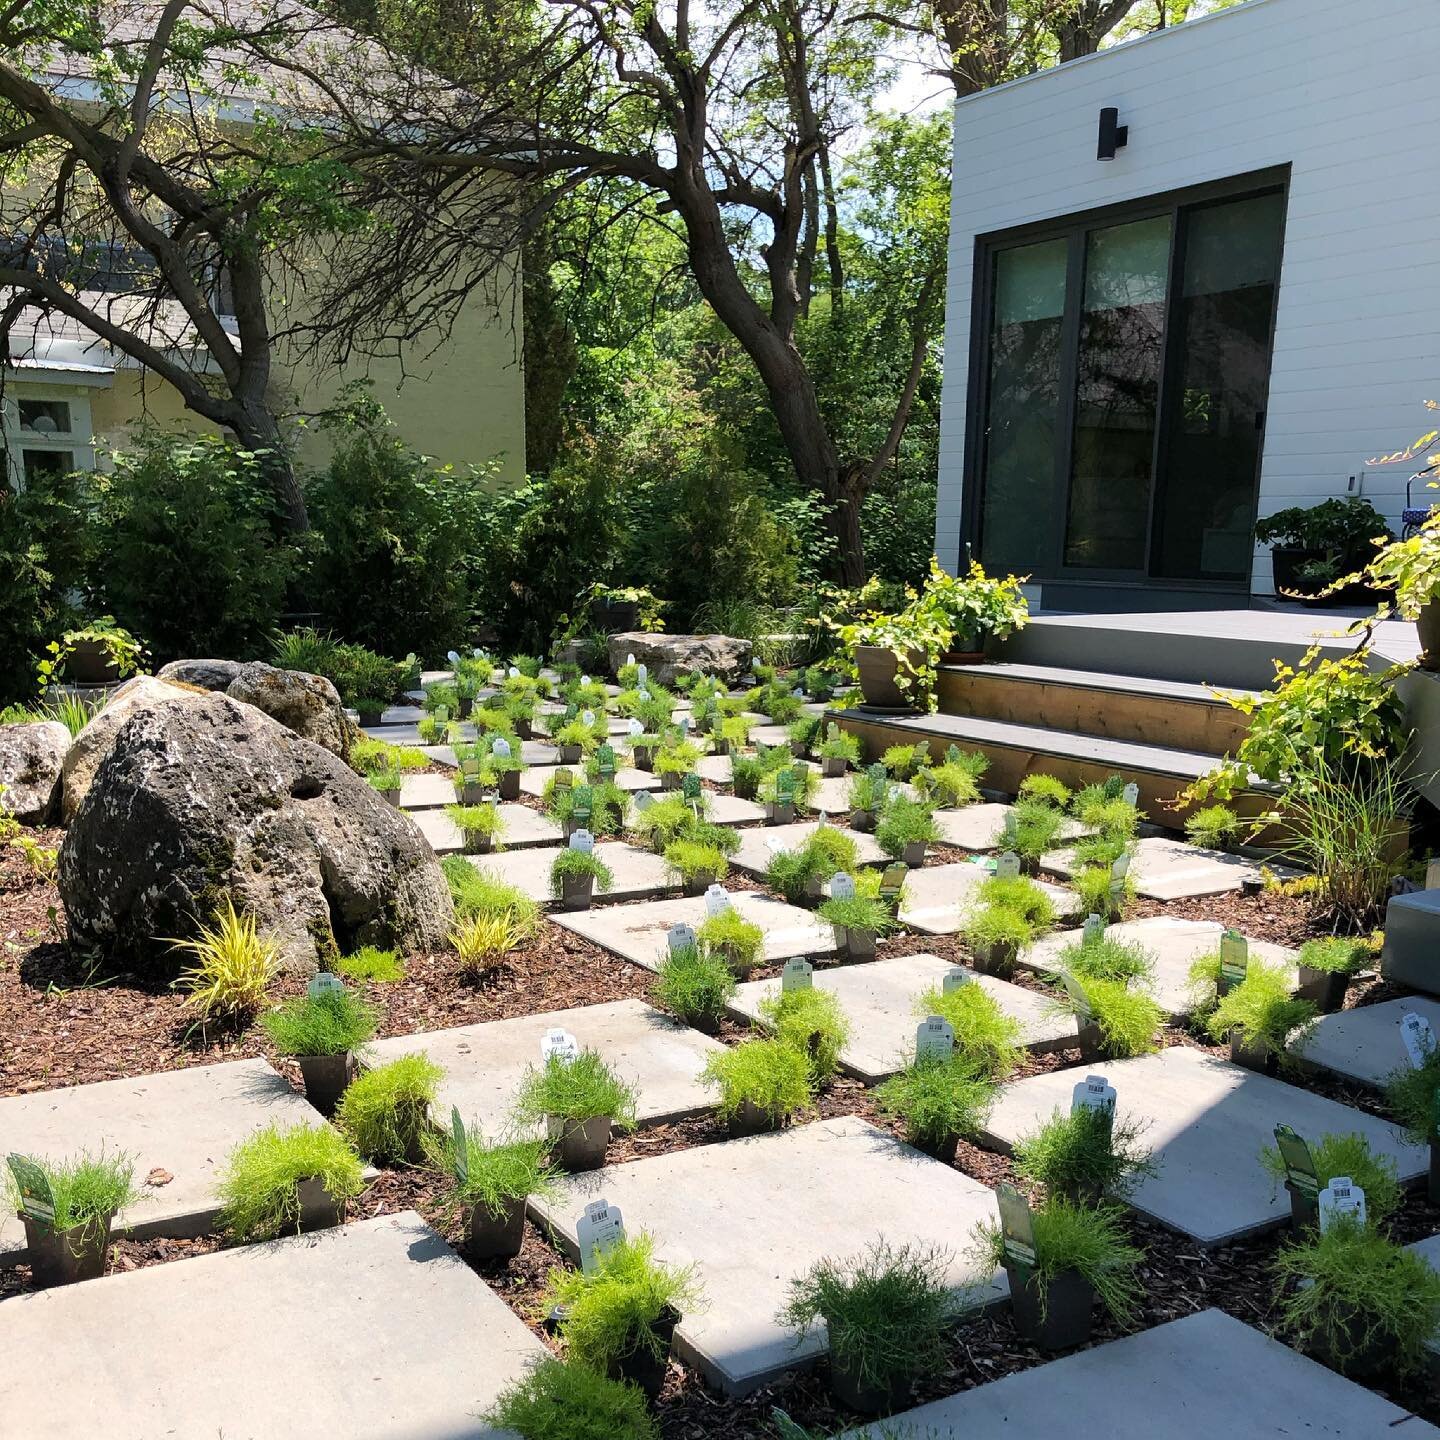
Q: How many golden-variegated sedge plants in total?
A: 2